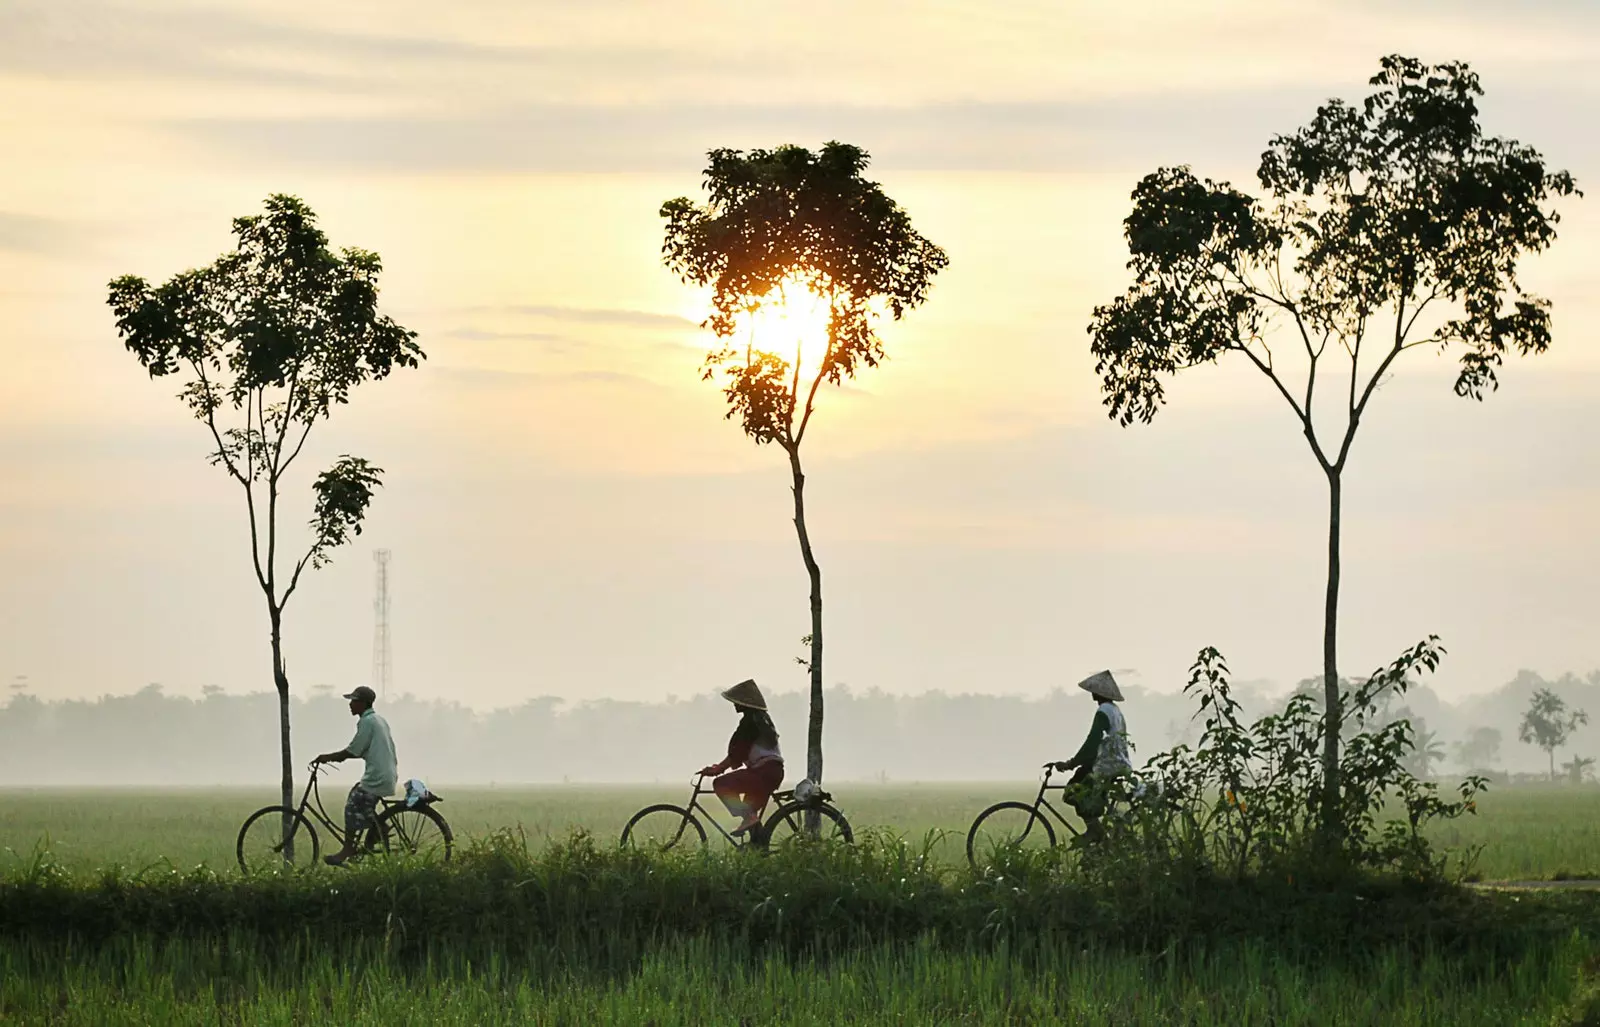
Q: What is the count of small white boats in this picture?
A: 0